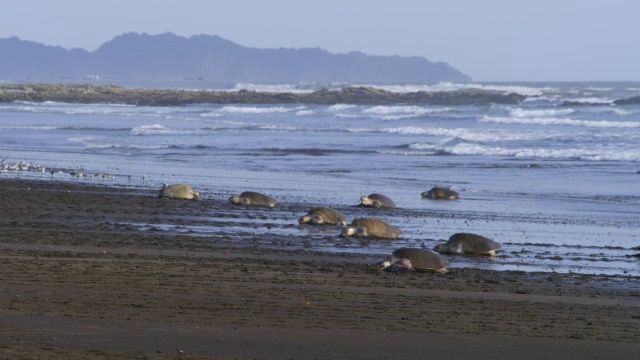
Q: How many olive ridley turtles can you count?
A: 8